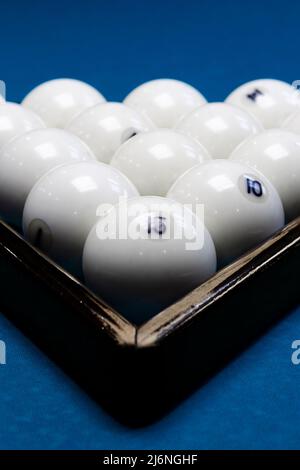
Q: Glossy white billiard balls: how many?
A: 13